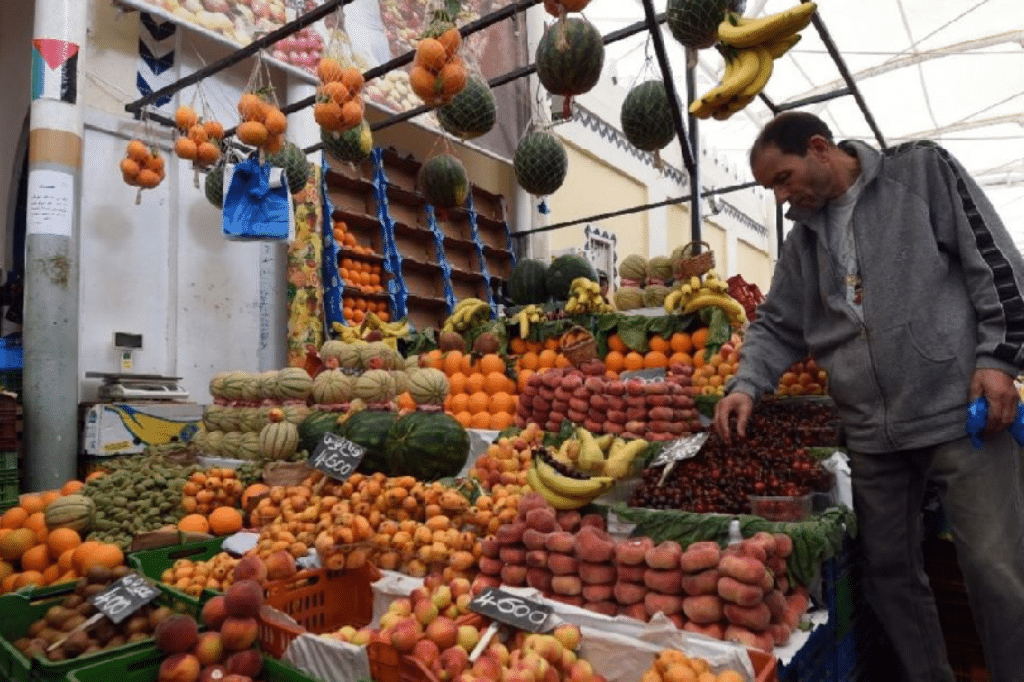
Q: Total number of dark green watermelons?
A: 14